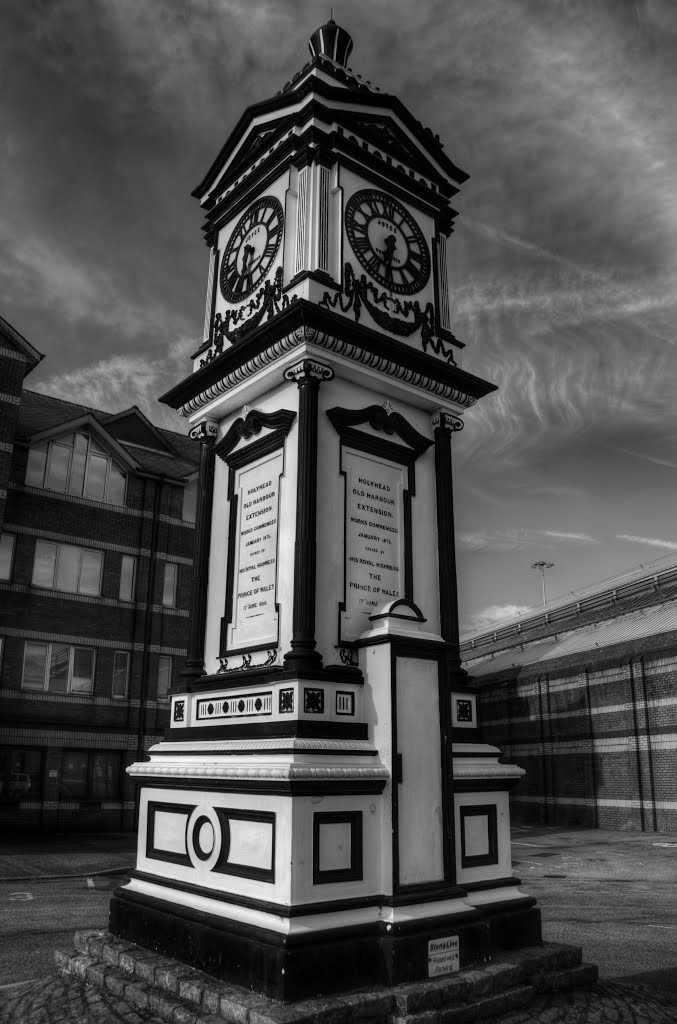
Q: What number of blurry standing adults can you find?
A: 0